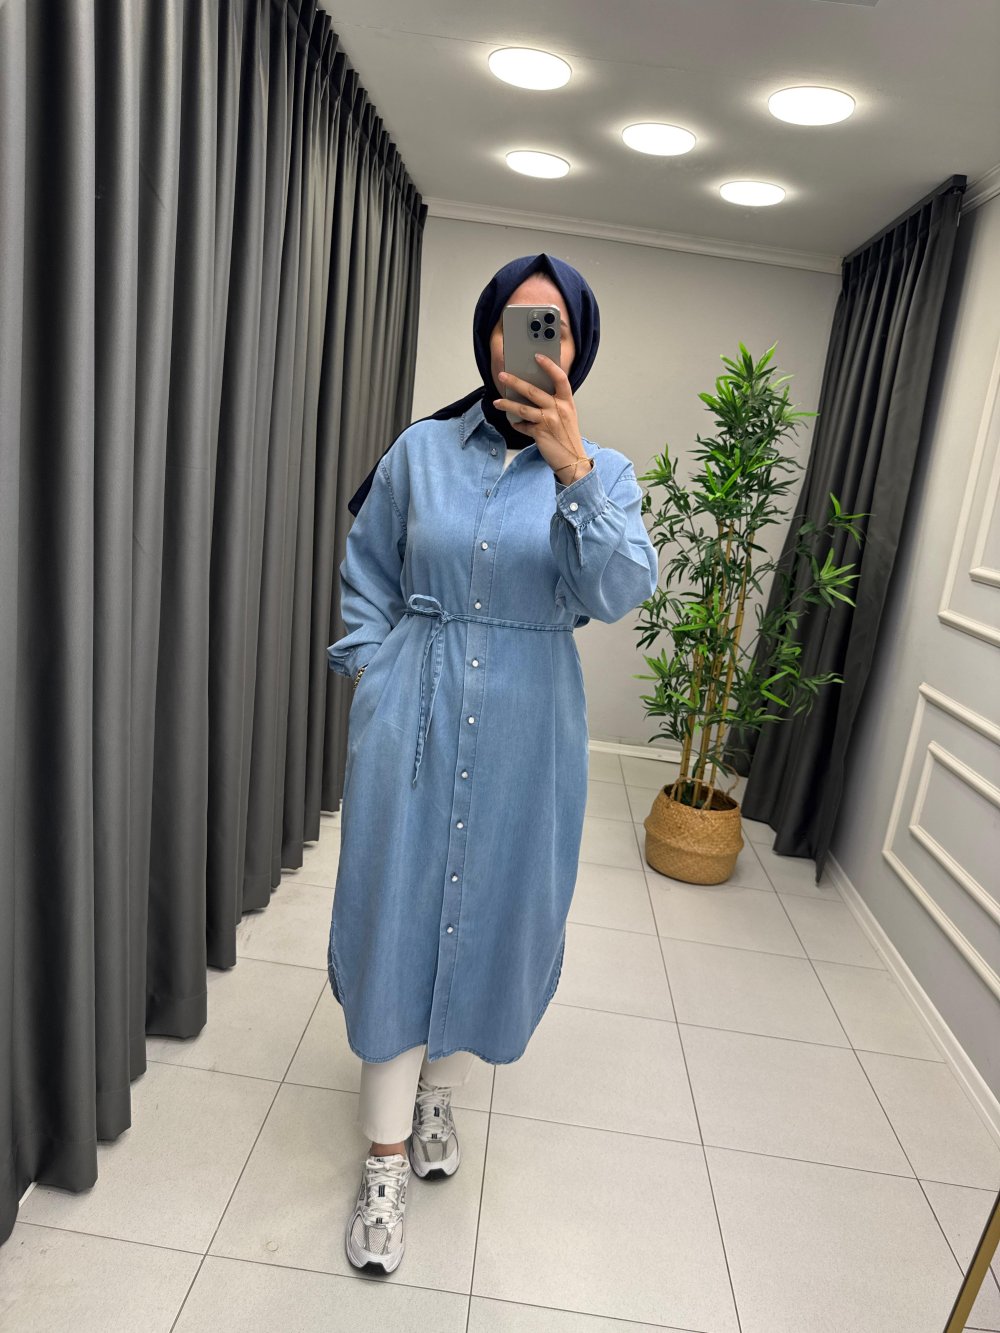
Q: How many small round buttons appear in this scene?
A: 11